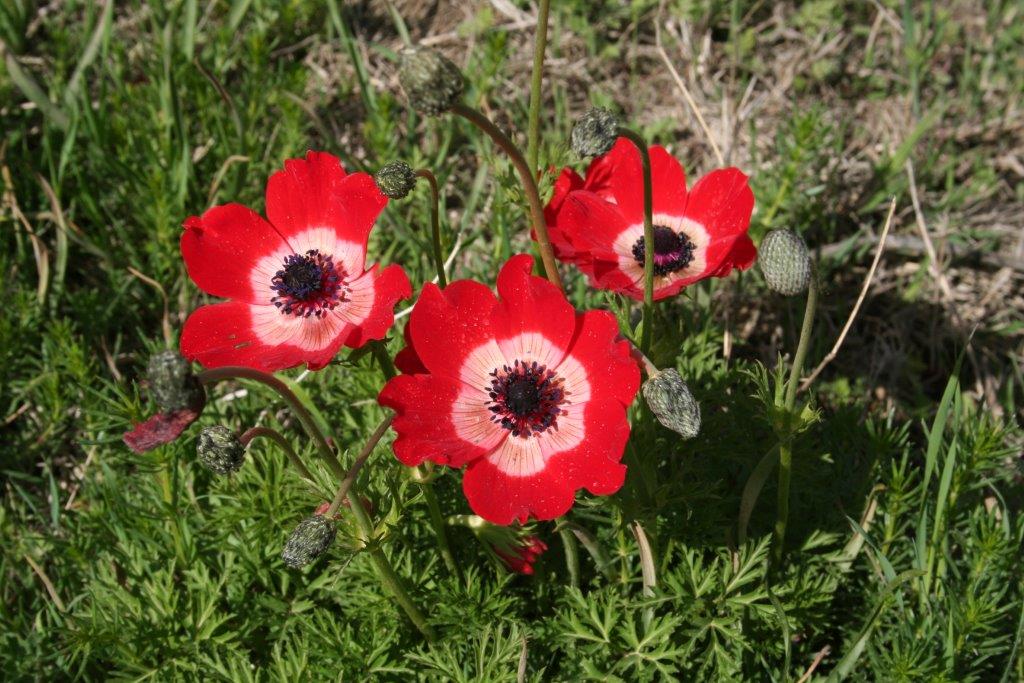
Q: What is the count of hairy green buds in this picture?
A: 8